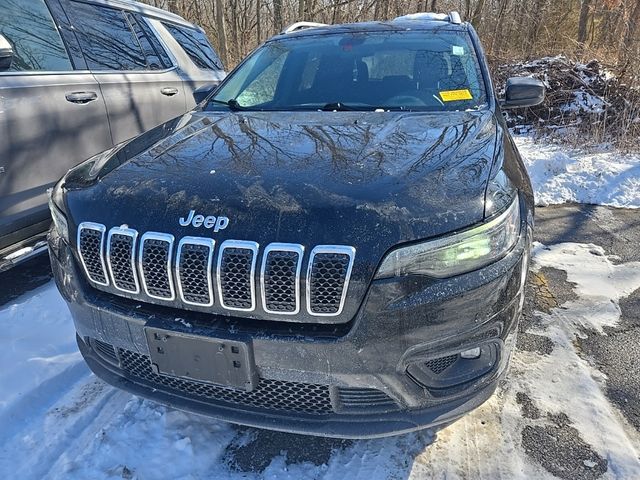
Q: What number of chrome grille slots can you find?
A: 7